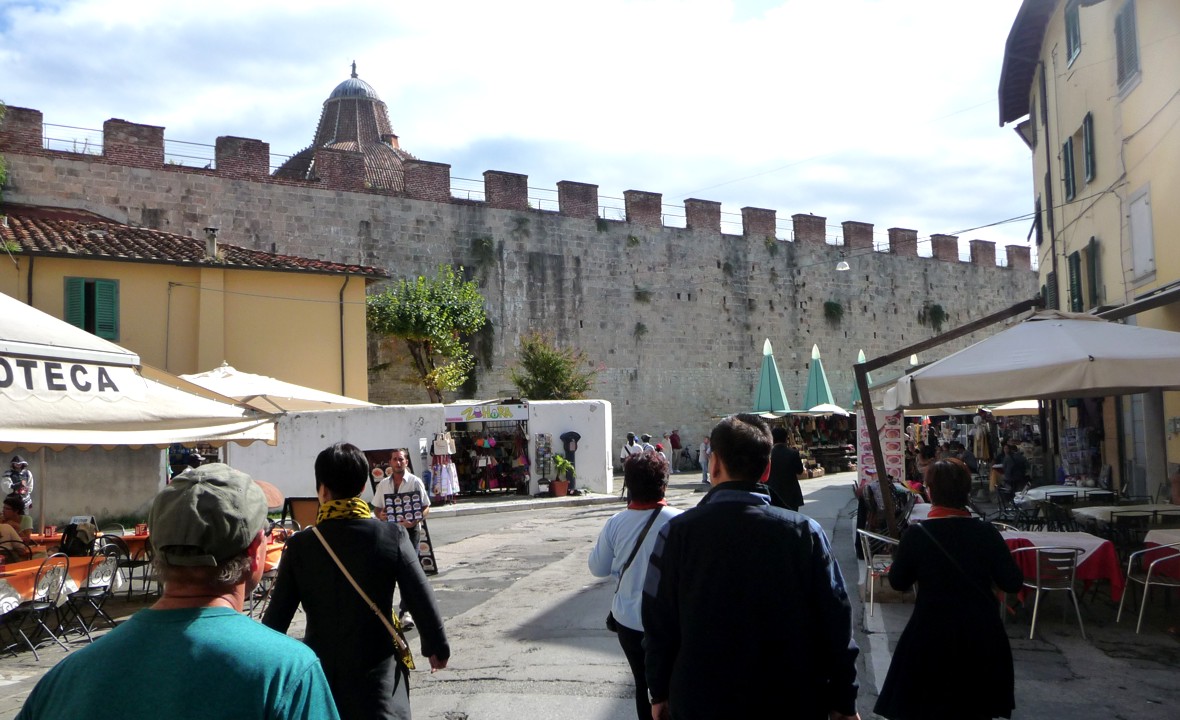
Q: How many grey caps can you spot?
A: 1